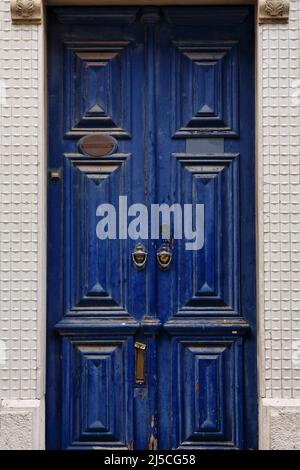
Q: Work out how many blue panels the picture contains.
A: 6